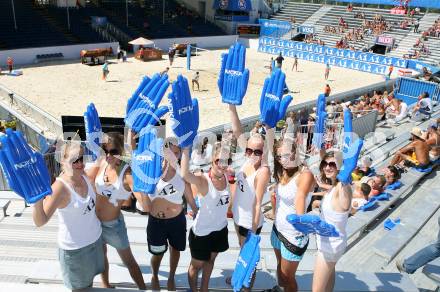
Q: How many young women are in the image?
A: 7